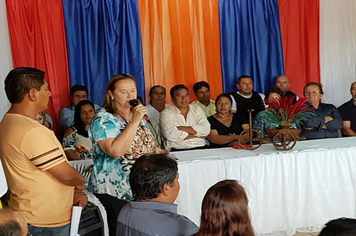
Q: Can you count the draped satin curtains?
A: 5